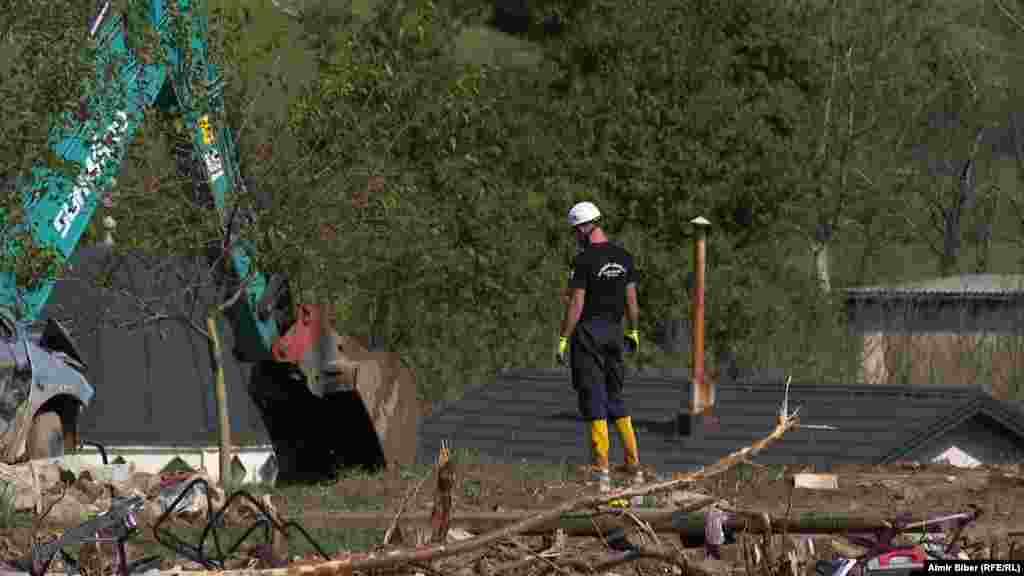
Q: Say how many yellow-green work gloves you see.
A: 2